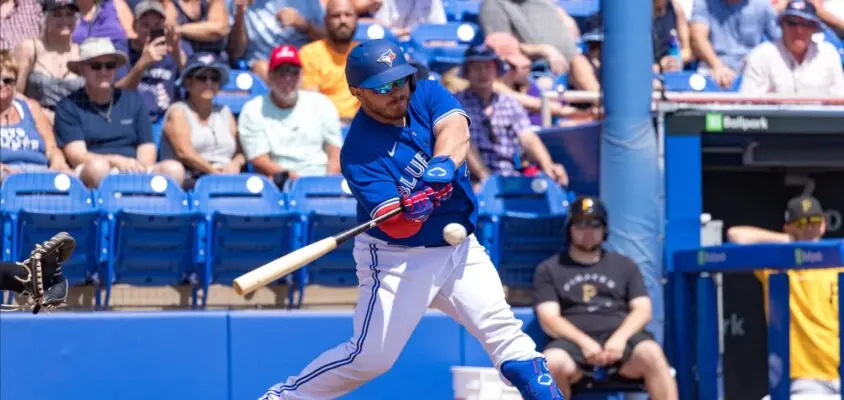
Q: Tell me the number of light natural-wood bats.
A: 1